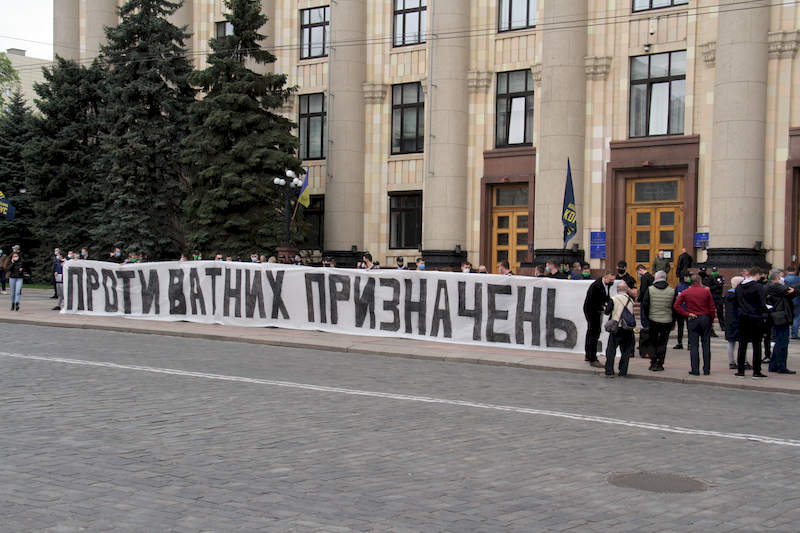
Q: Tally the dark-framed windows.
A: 11